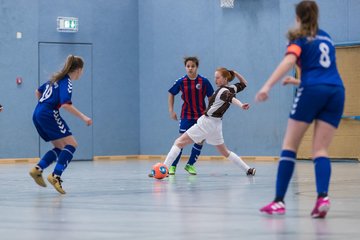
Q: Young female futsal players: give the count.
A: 4